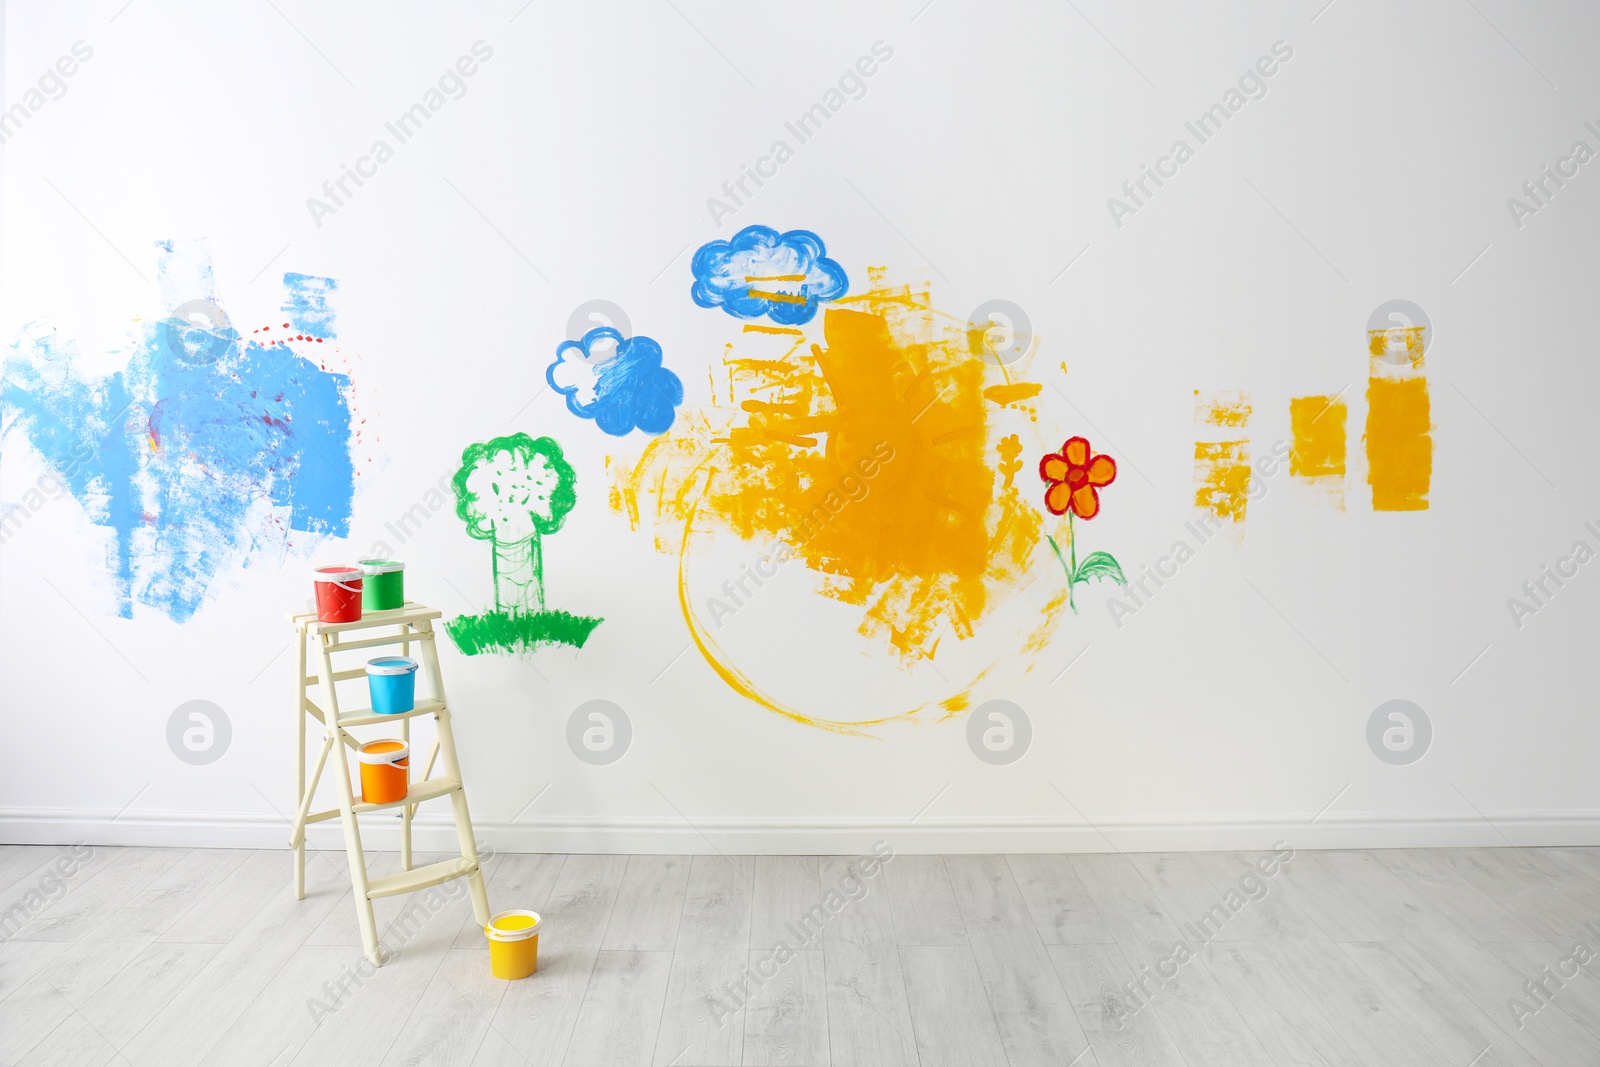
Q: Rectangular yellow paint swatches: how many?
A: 3